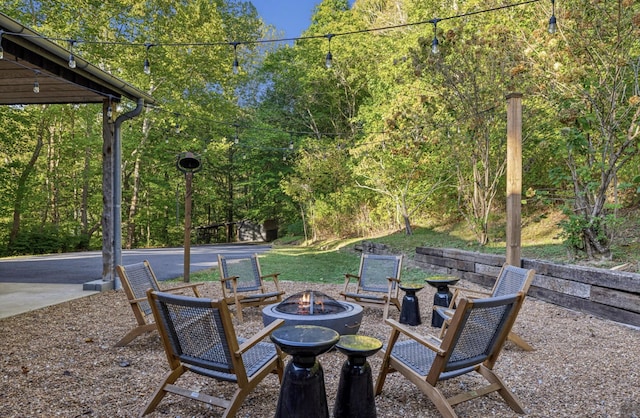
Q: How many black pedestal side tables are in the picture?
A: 4